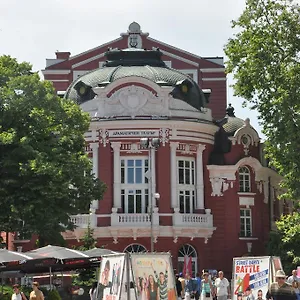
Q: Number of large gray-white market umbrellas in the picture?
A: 3